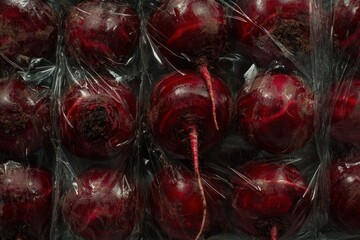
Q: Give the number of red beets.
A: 15